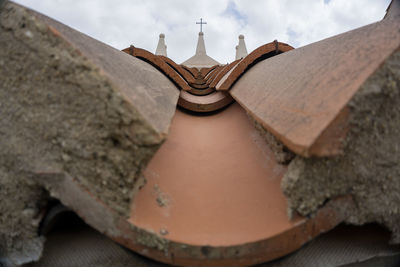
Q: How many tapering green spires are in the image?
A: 0